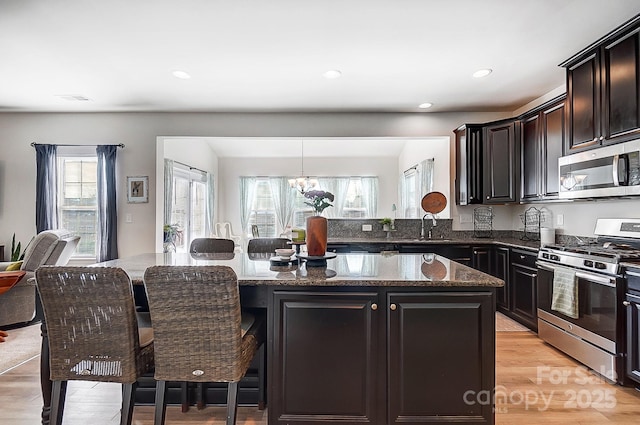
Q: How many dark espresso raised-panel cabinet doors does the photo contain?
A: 12